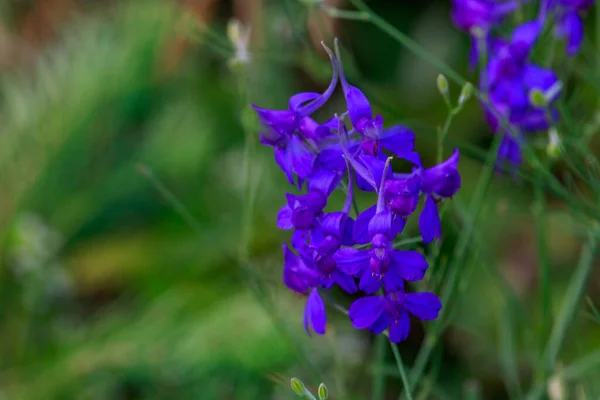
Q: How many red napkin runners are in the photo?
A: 0